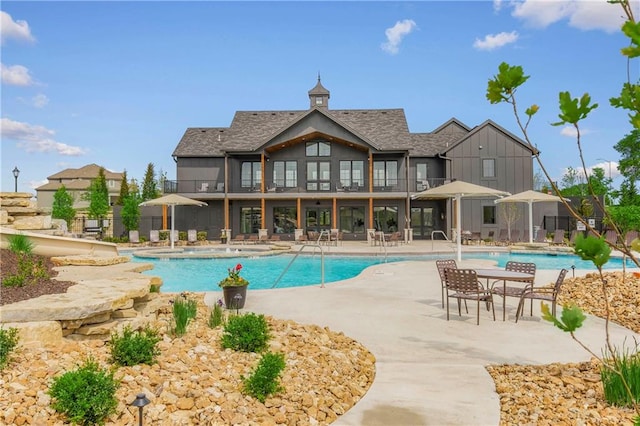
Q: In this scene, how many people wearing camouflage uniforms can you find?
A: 0